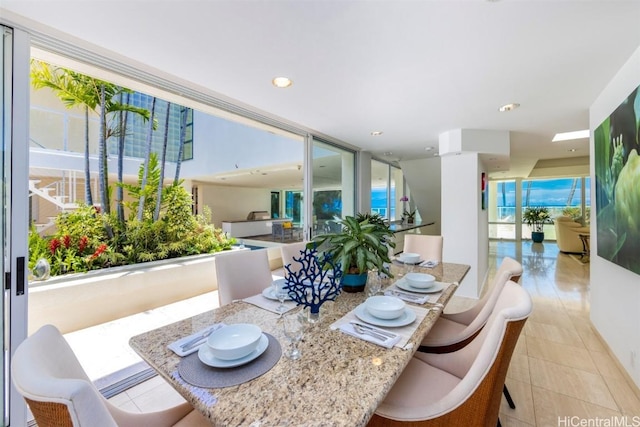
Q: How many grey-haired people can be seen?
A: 0